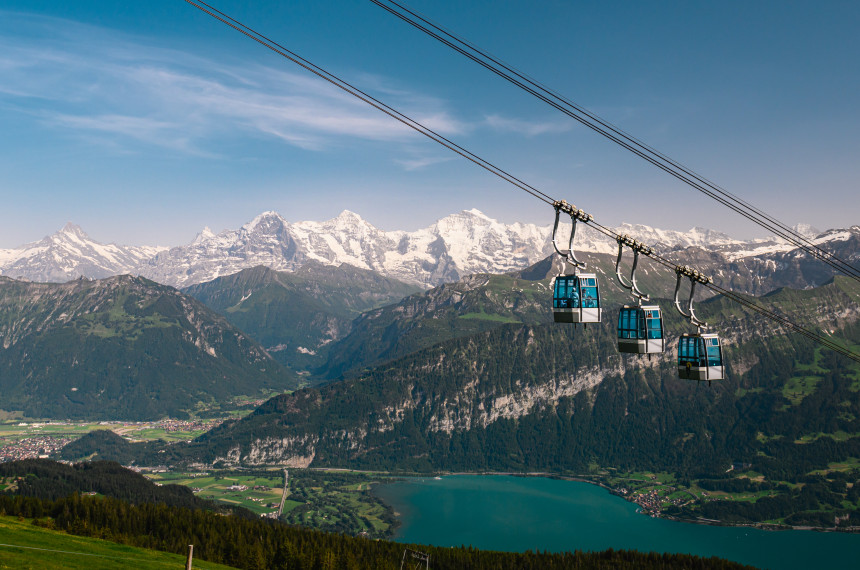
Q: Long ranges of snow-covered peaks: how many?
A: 1